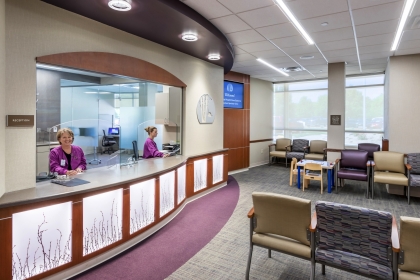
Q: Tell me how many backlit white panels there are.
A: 7